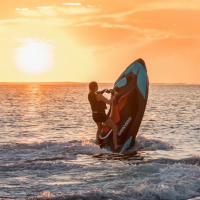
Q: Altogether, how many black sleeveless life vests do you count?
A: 1